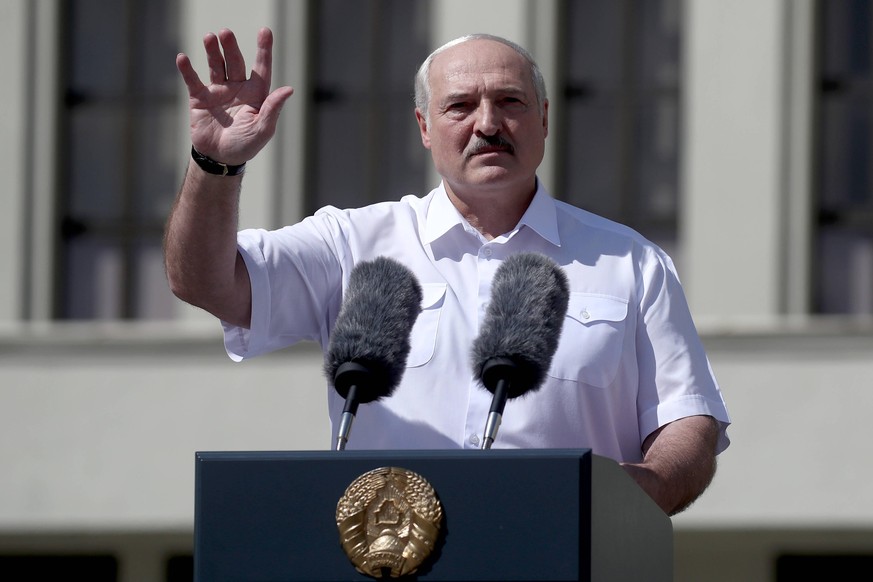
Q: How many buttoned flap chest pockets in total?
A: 2